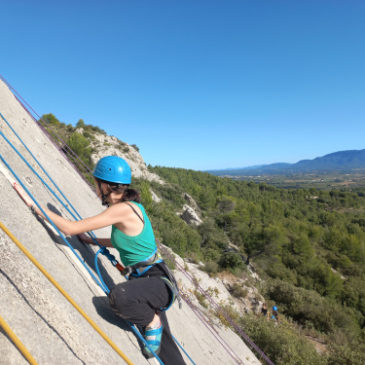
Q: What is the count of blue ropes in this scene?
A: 3